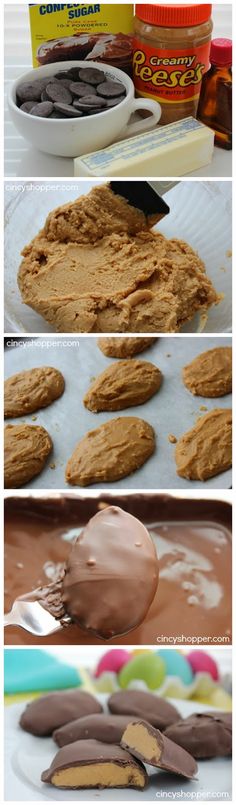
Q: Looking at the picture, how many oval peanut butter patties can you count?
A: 7